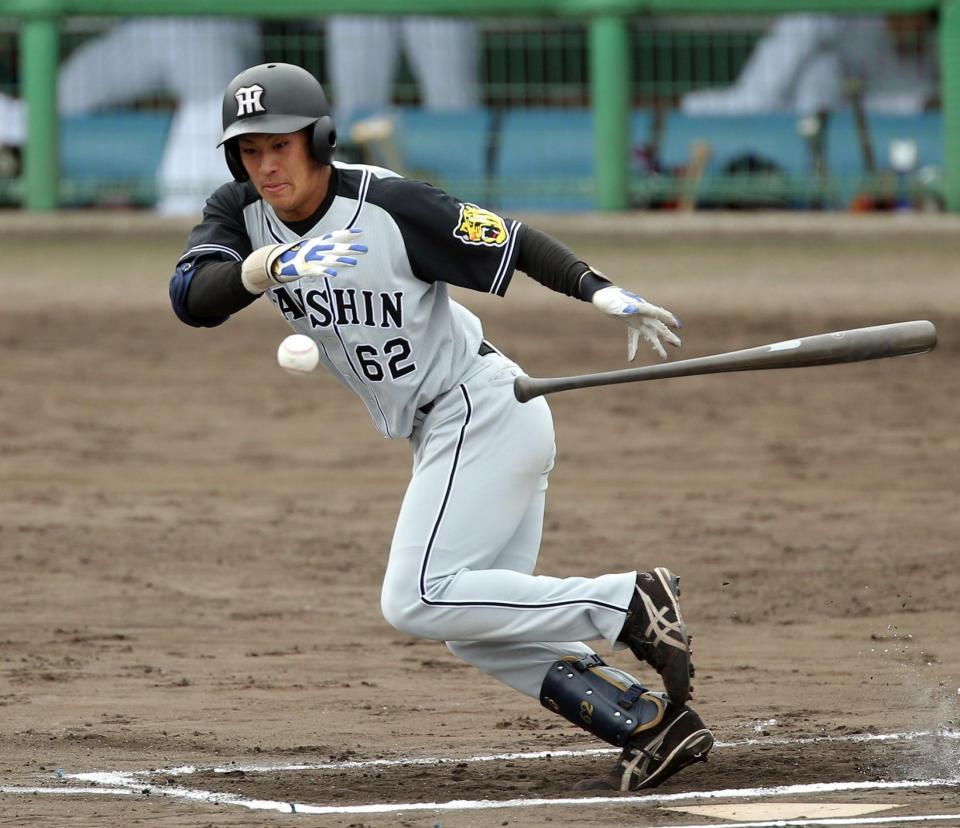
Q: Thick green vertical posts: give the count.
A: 3